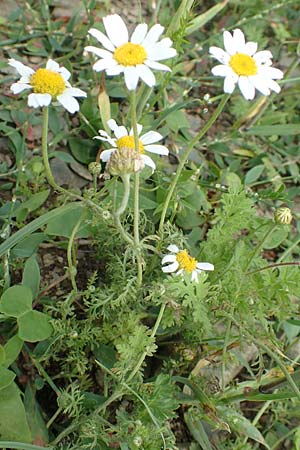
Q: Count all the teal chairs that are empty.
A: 0